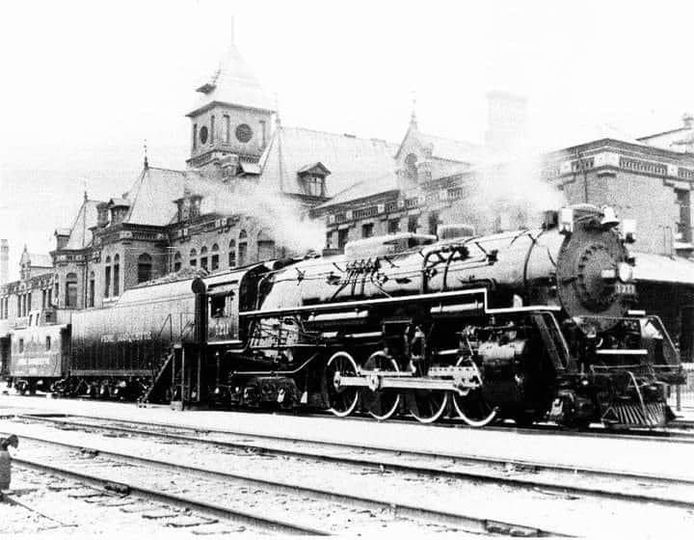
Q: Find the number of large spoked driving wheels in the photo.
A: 4